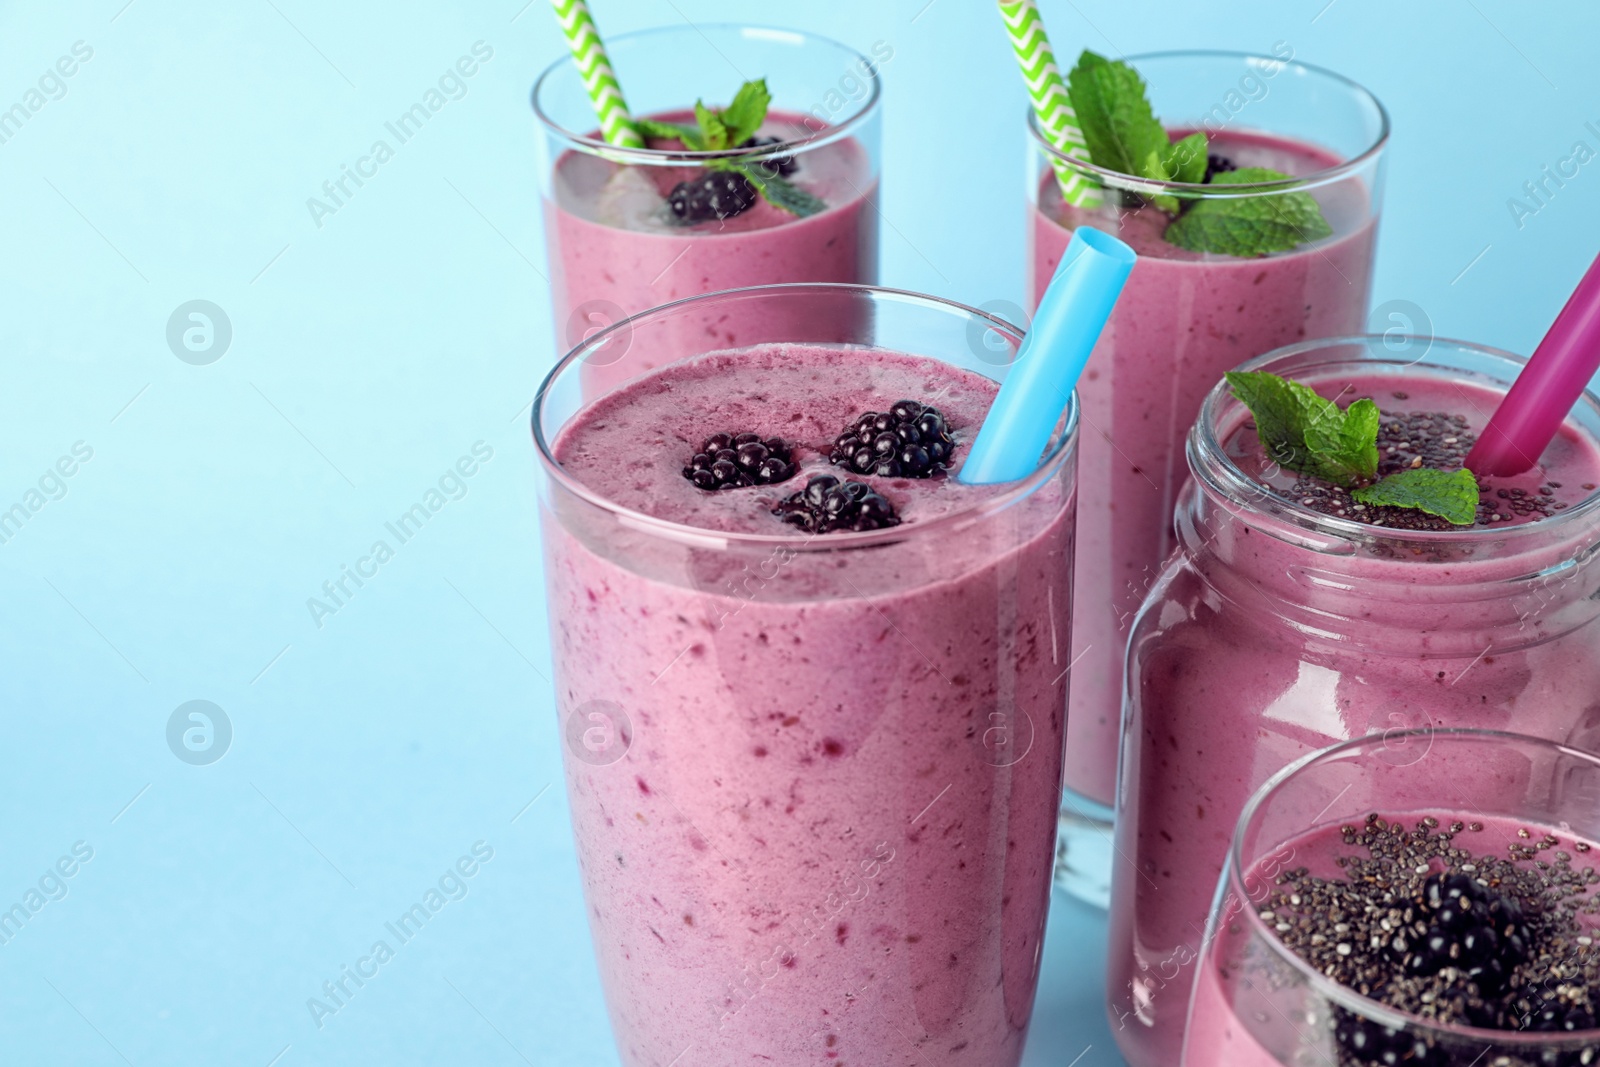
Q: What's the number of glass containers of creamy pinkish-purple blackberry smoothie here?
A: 5